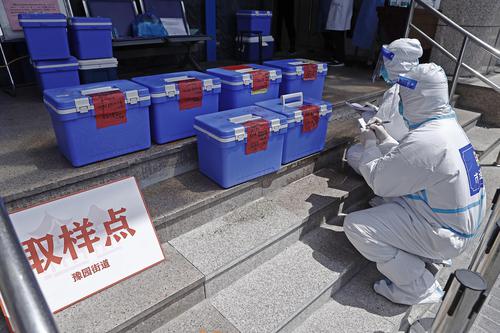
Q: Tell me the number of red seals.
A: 6